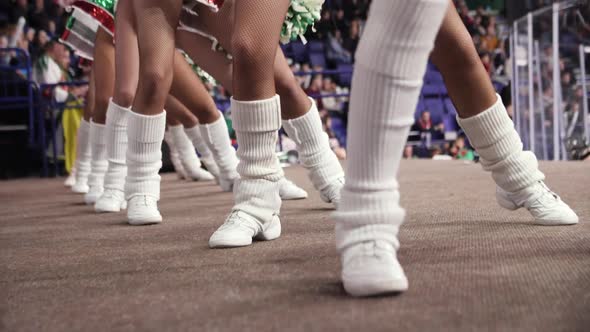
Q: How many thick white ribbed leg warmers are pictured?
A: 12